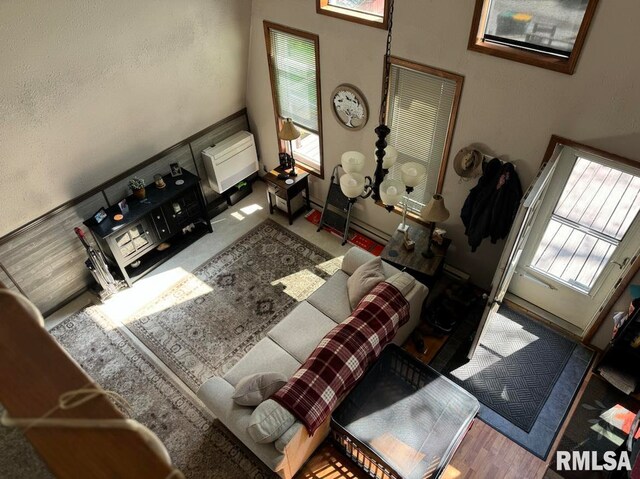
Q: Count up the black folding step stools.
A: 1